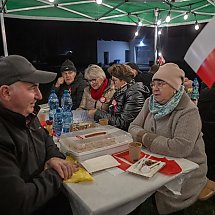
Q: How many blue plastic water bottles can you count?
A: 4